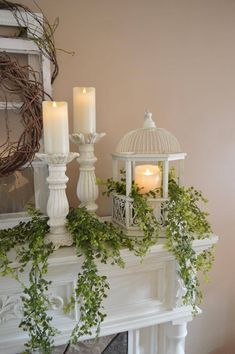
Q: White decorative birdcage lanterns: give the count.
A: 1